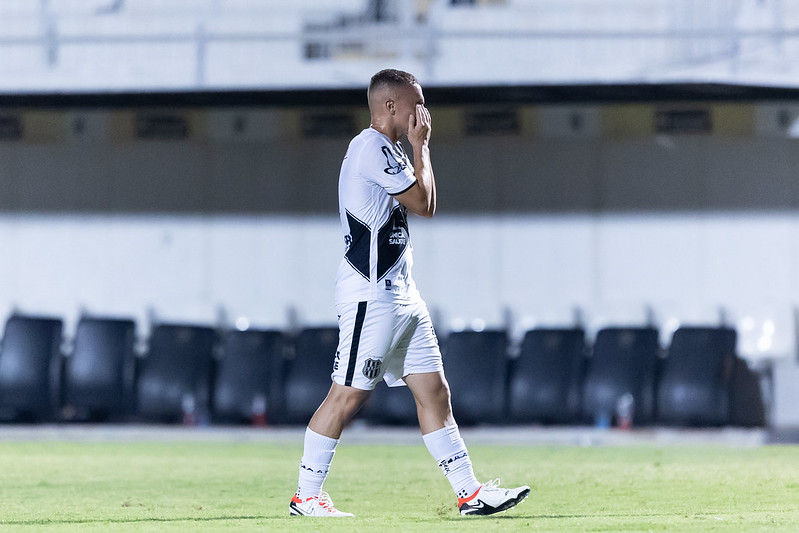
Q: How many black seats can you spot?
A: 10